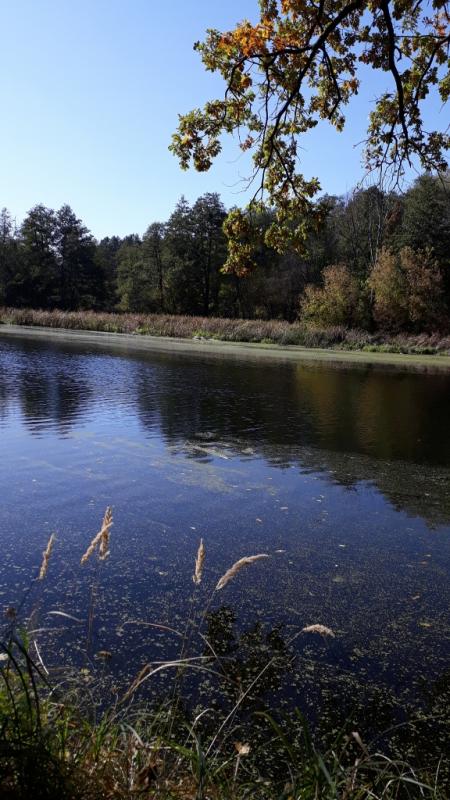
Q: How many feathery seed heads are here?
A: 6